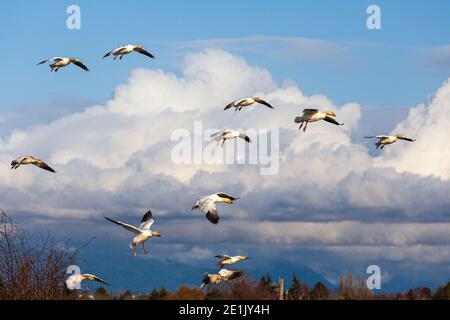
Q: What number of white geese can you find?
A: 12